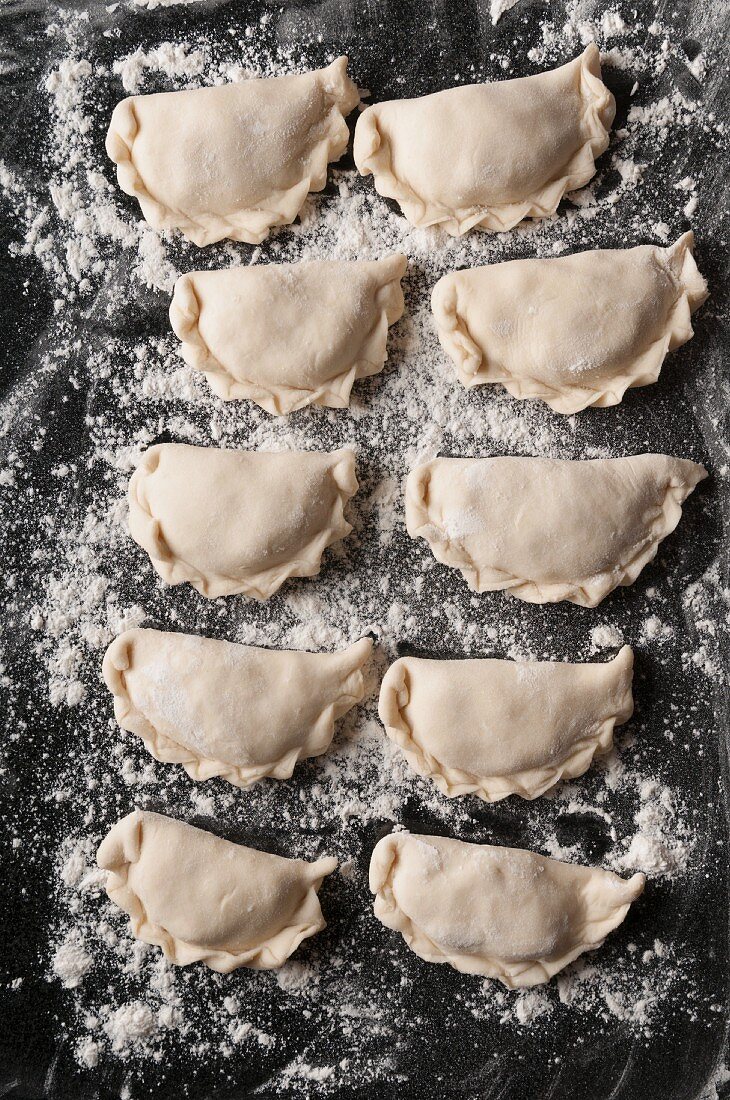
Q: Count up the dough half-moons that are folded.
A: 10